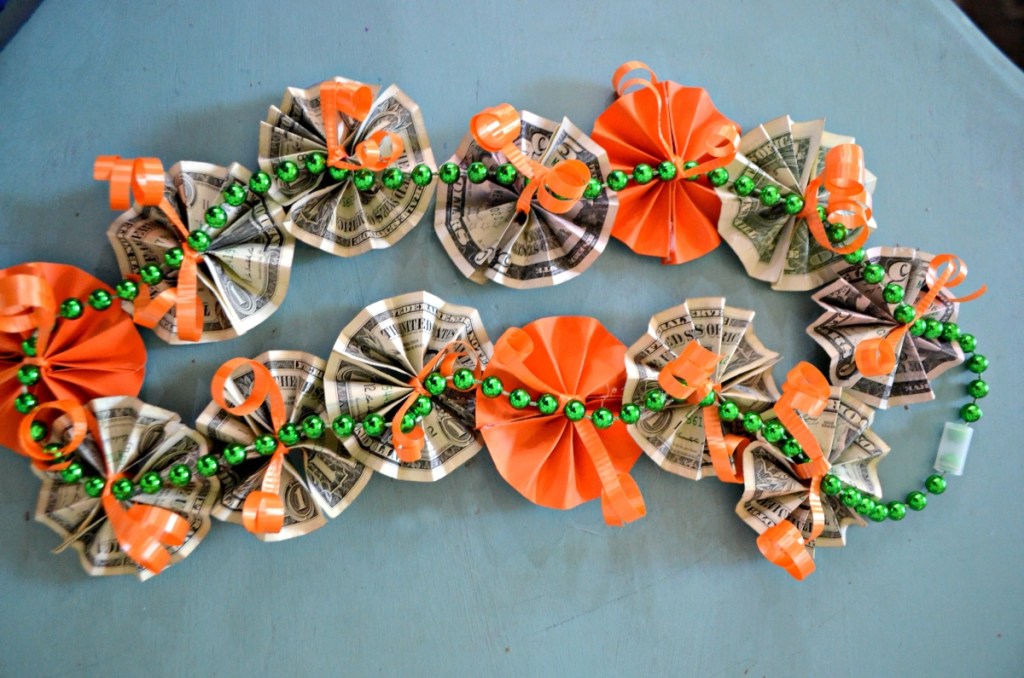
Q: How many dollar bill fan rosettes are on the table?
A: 10